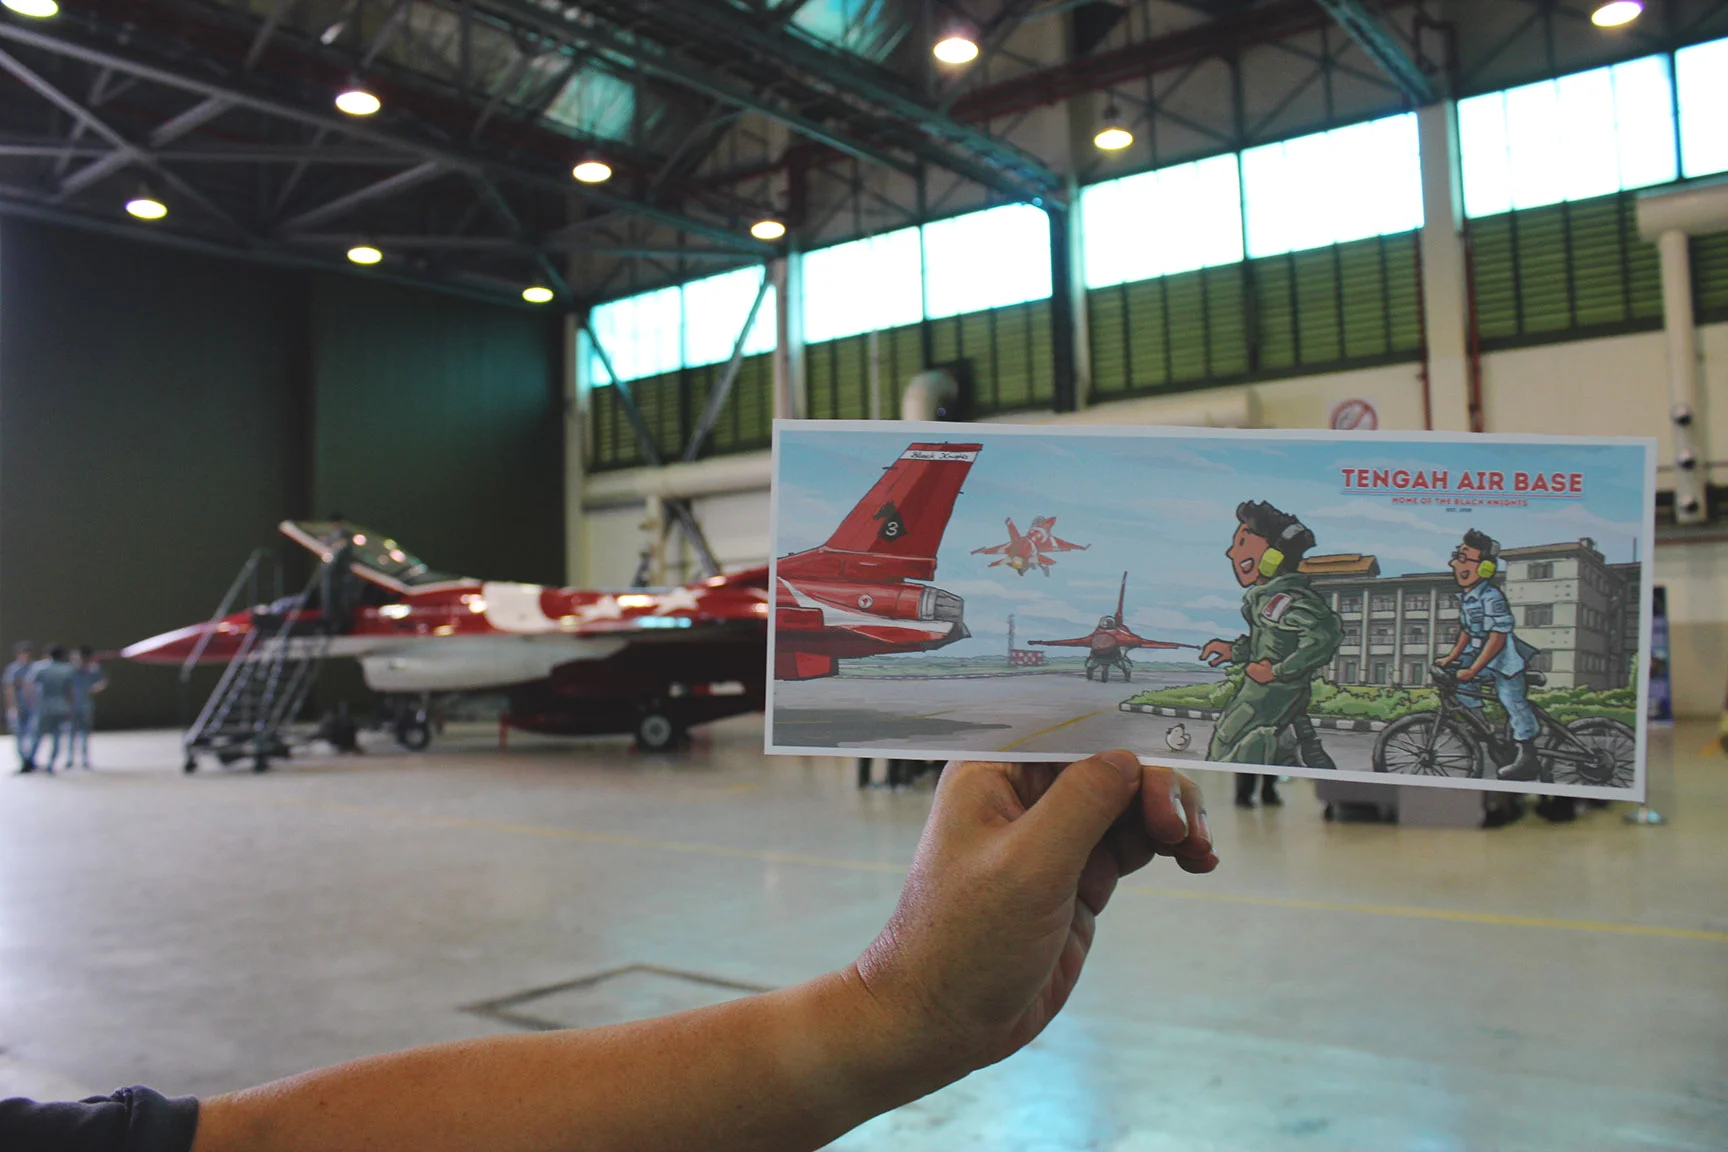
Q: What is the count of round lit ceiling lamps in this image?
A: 10